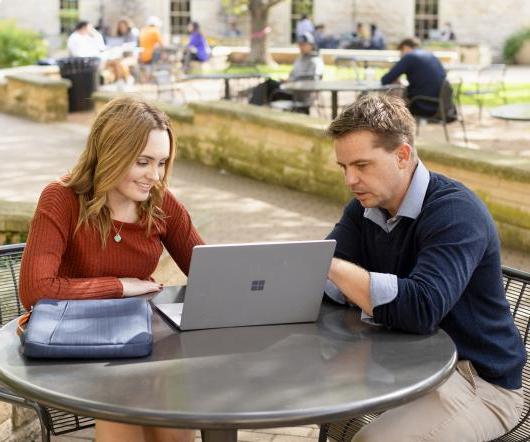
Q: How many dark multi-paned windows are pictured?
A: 4